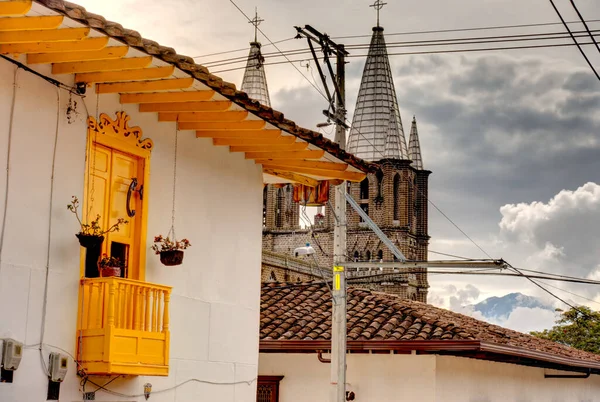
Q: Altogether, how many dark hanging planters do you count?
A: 2